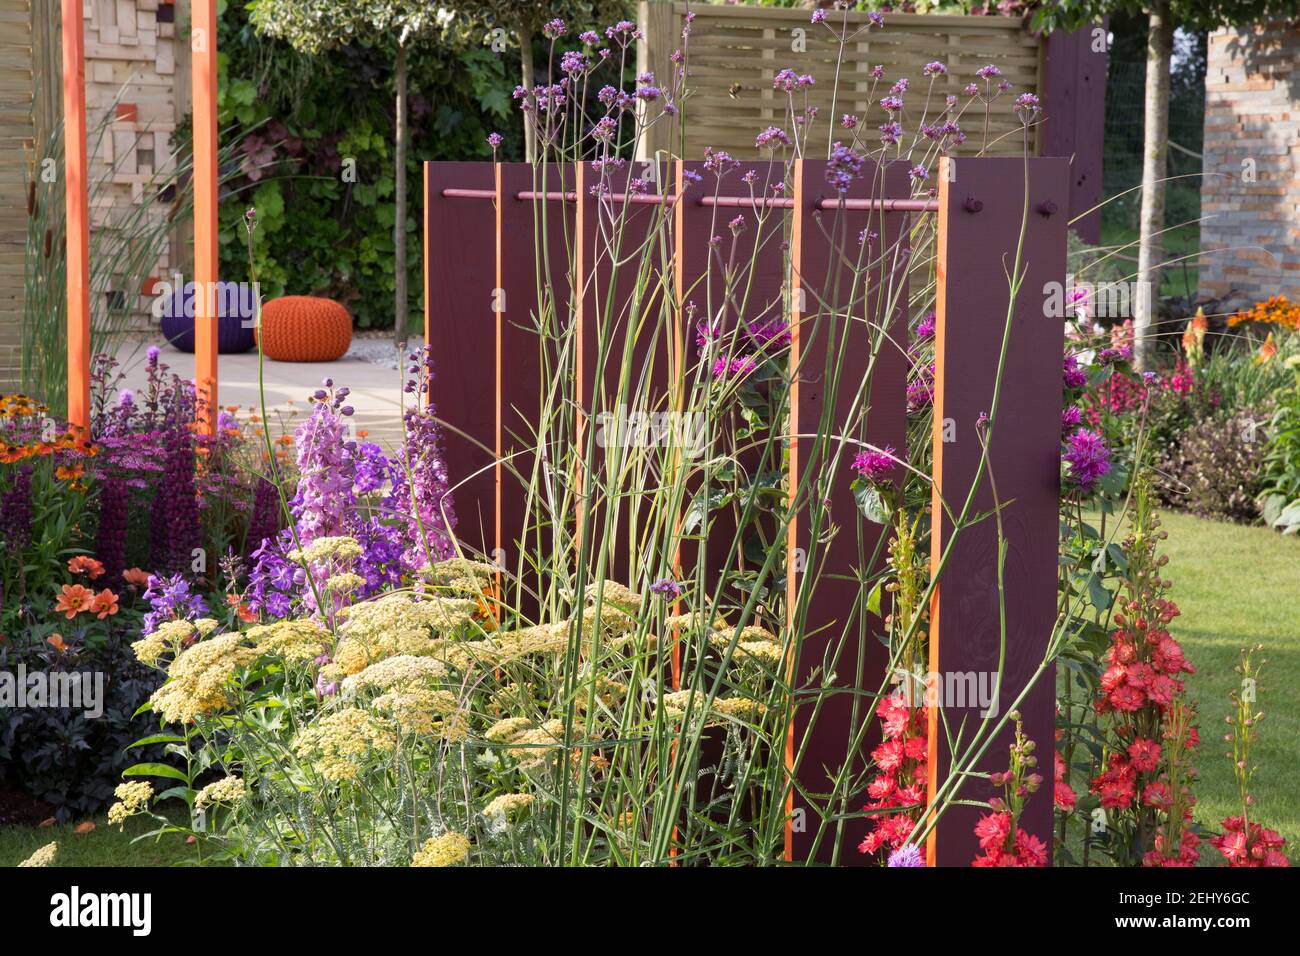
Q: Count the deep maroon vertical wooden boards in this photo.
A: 6